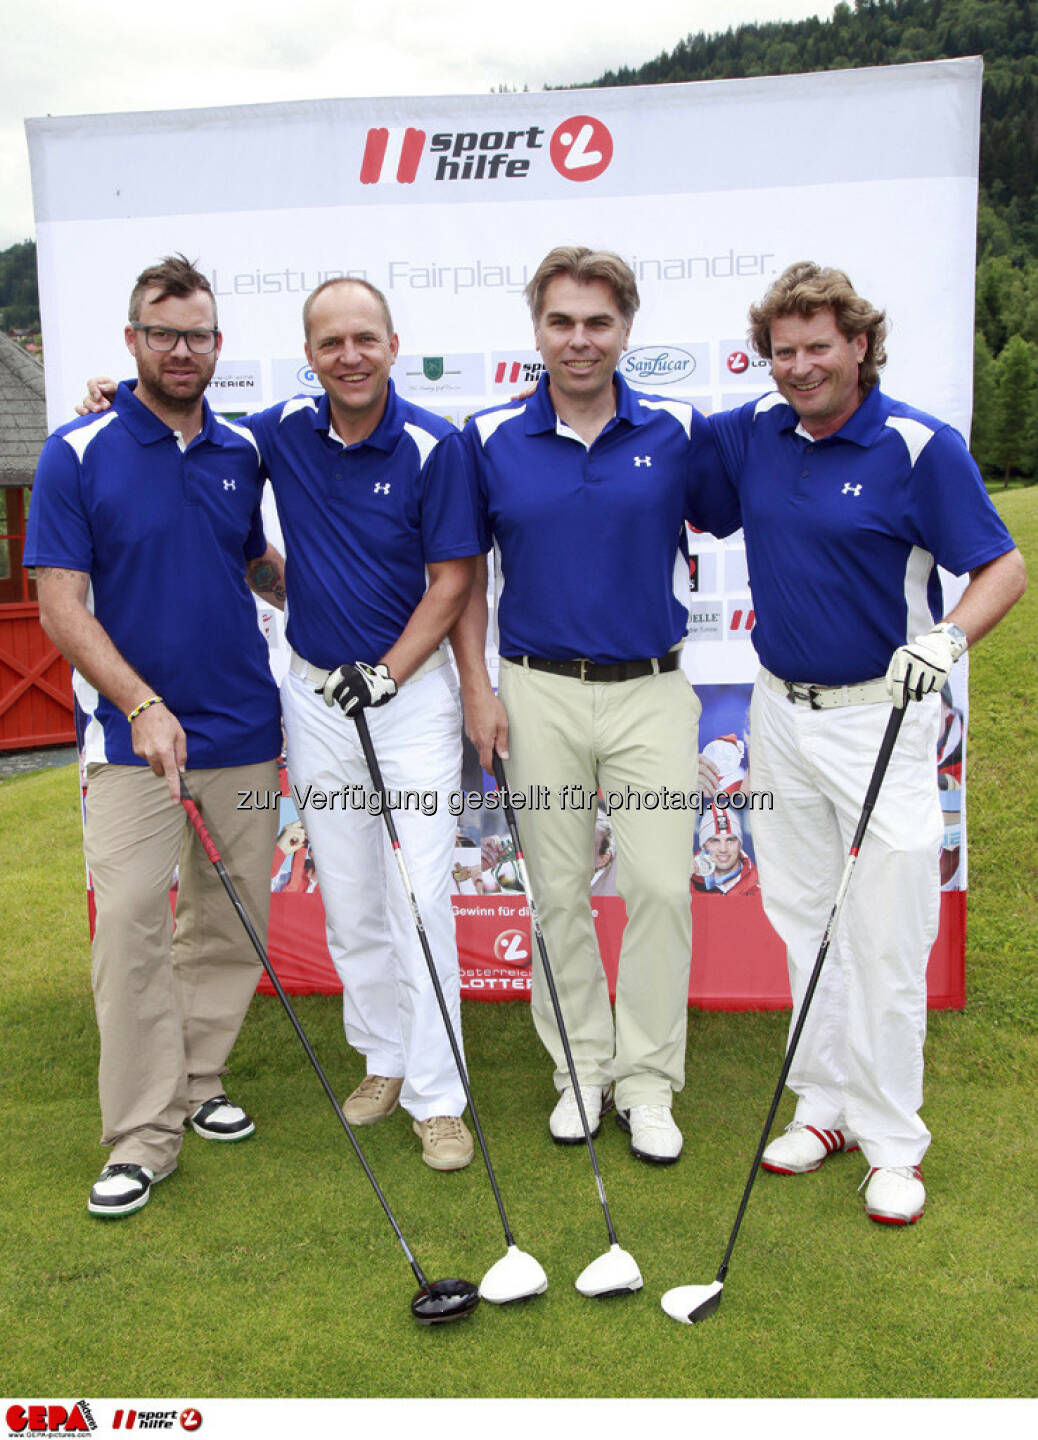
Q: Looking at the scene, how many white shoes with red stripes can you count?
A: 2